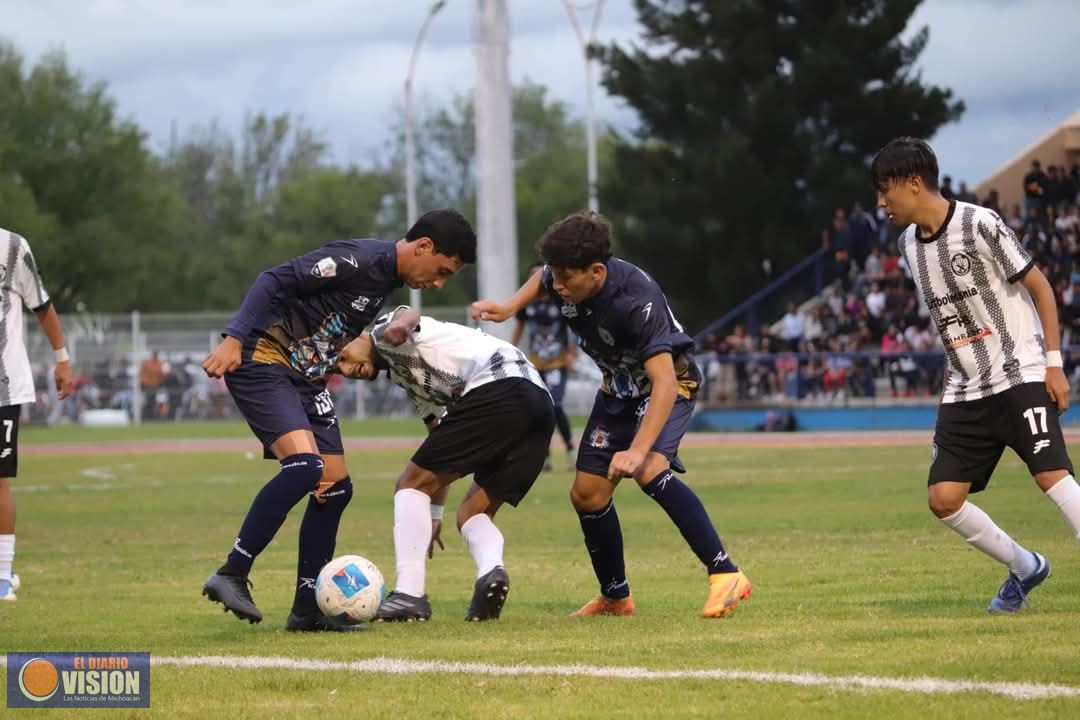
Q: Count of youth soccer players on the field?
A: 6